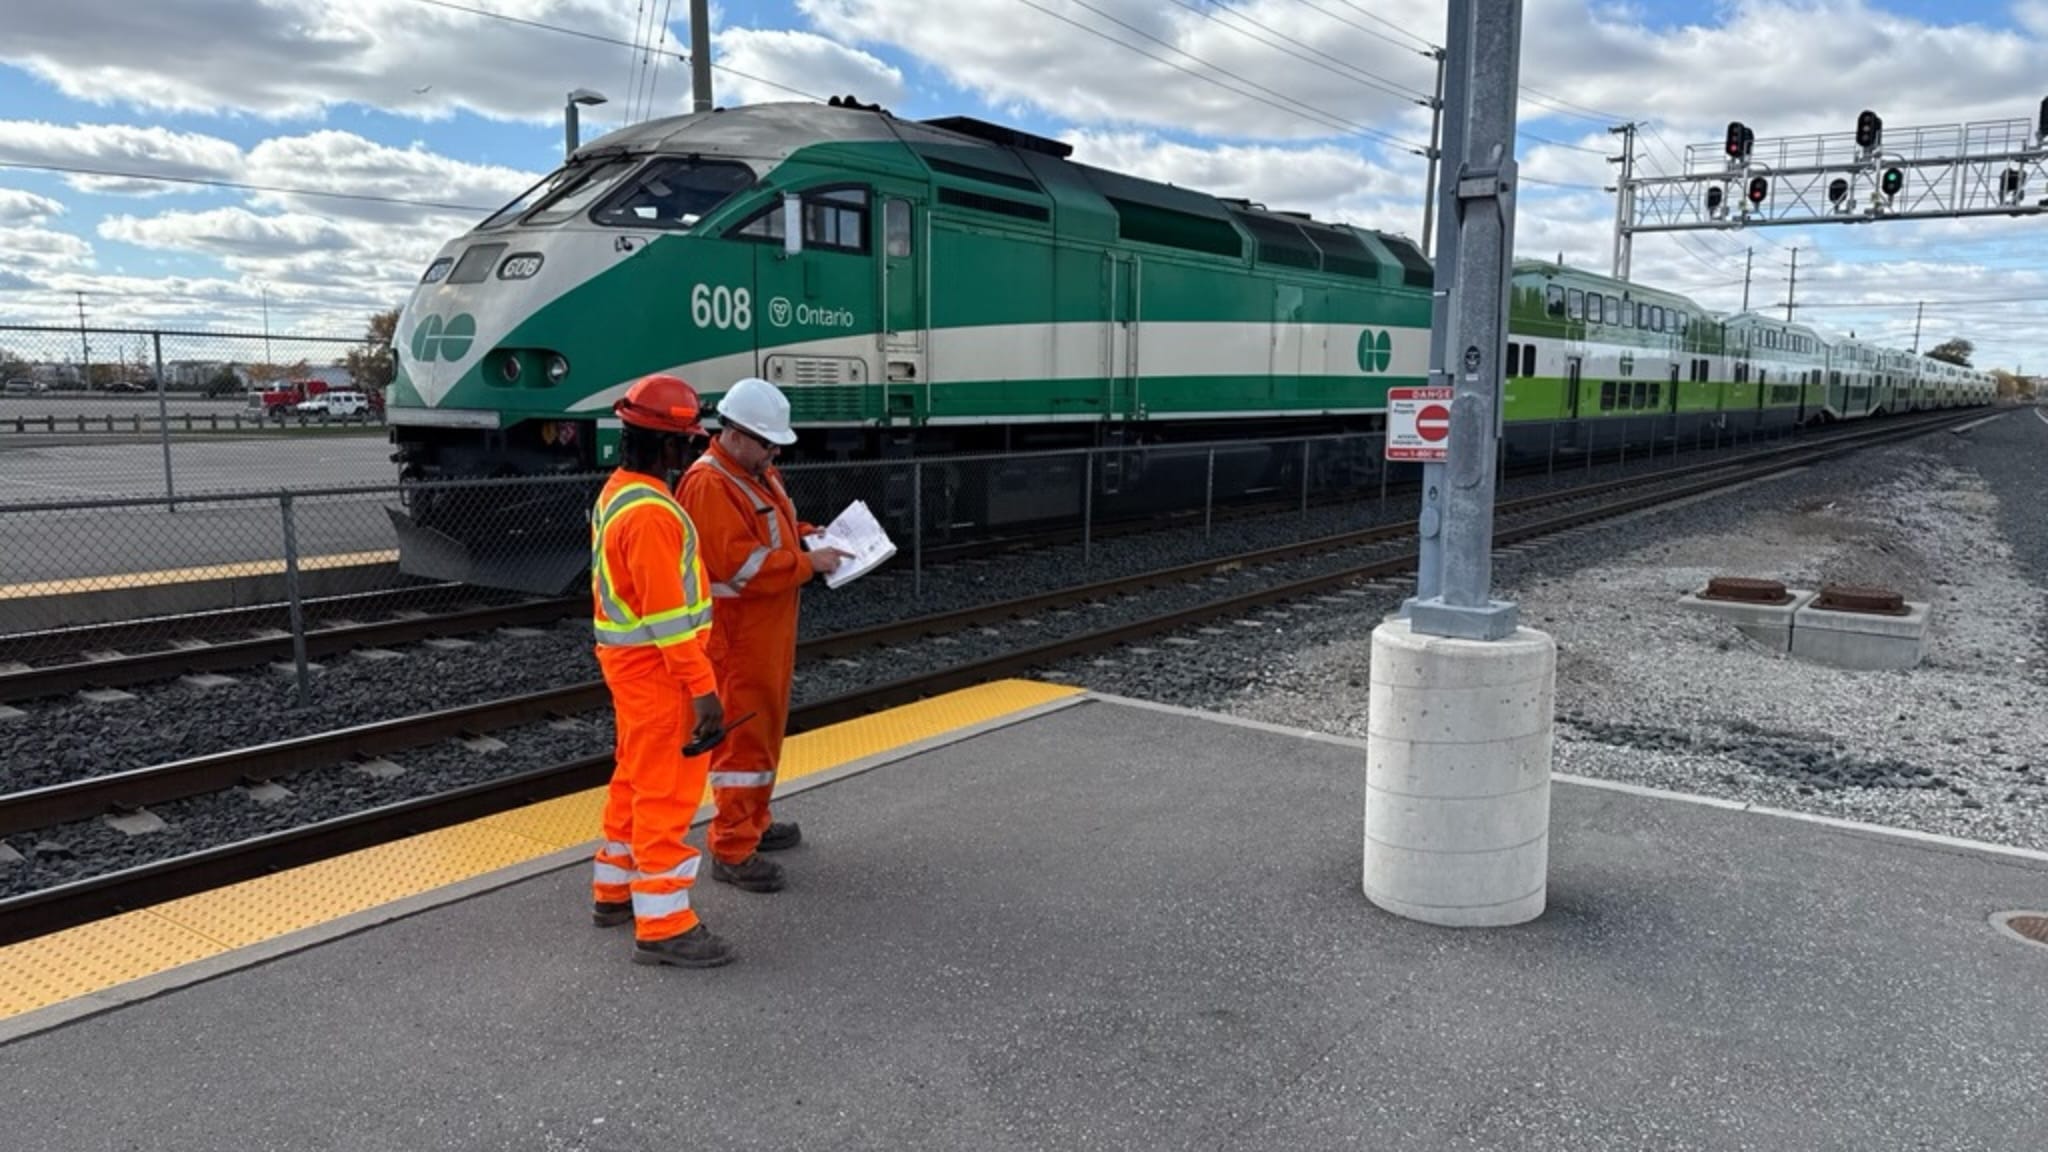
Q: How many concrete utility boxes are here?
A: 2